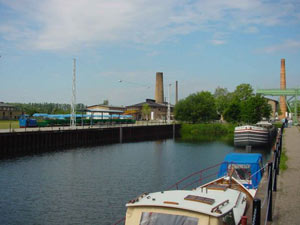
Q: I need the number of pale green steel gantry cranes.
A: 1